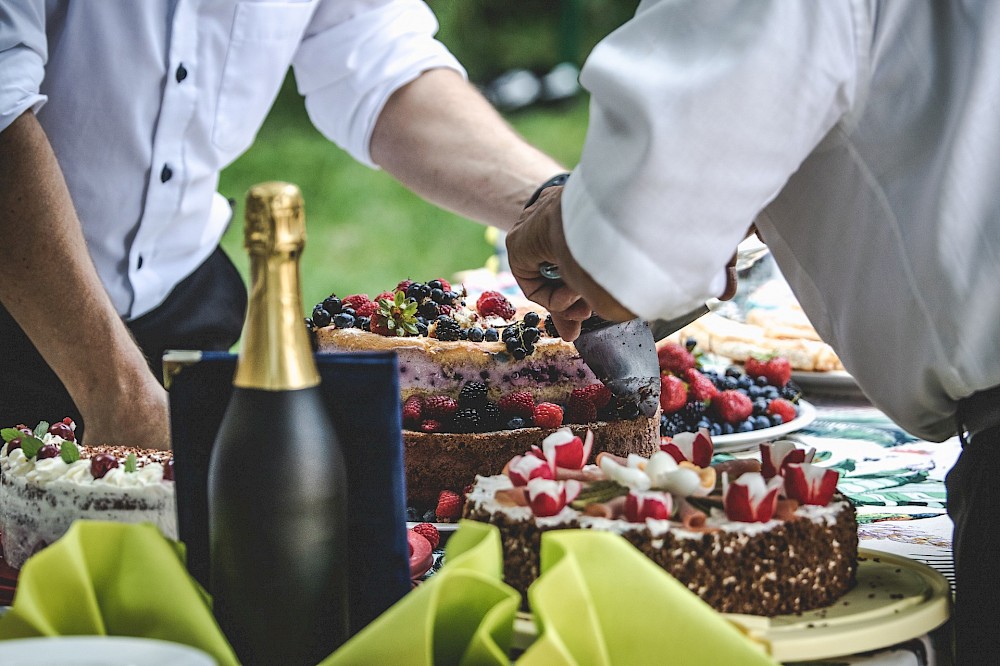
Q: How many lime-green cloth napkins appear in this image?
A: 3